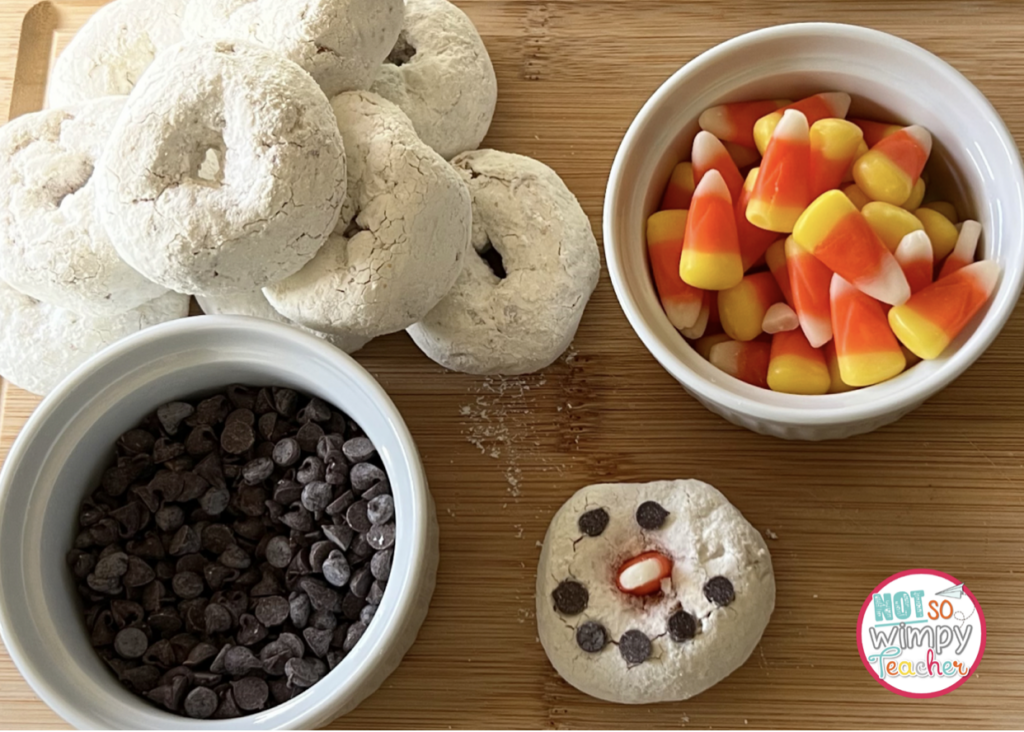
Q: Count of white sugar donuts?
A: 10